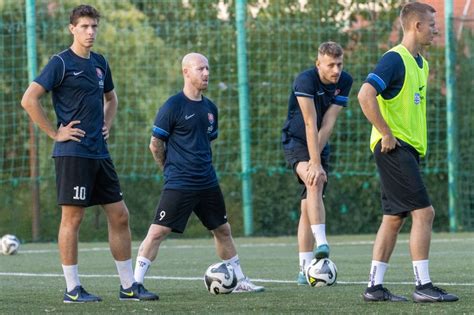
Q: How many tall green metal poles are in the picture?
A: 3